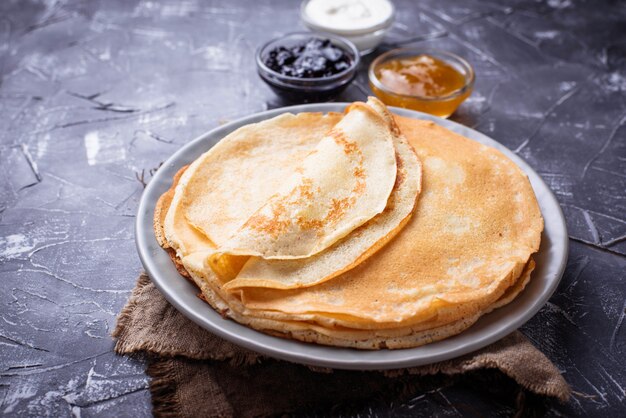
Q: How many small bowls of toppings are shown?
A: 3